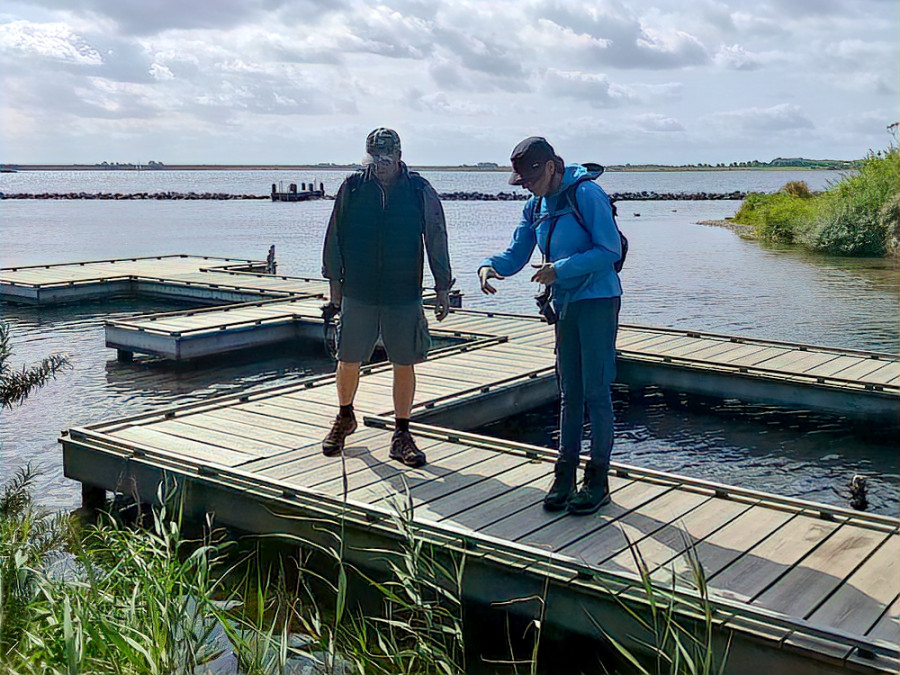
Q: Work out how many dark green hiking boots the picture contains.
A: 2